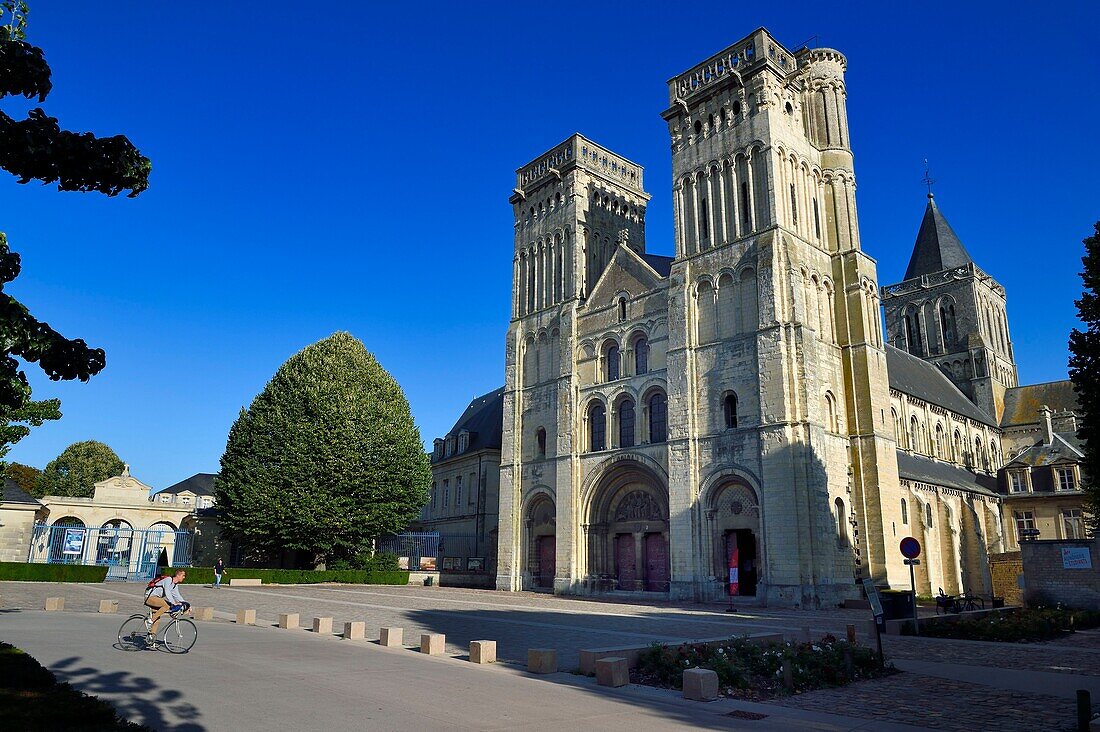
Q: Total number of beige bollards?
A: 13